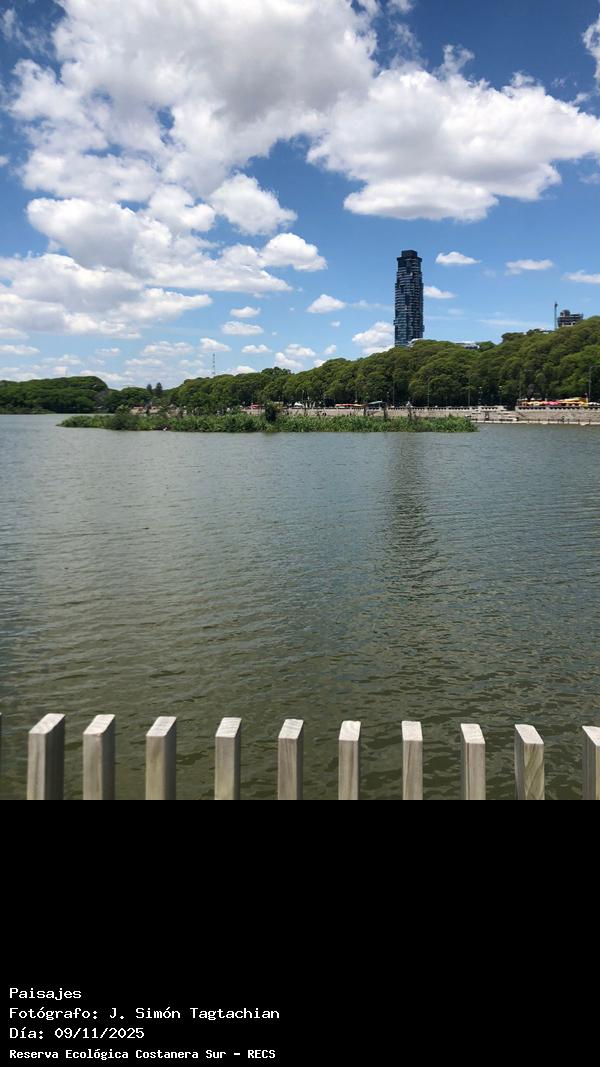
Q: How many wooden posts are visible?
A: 10